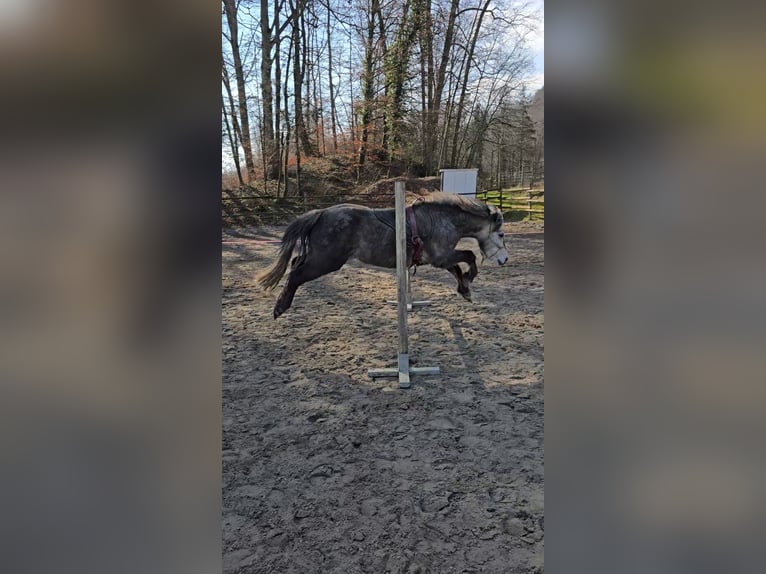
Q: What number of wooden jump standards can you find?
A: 2